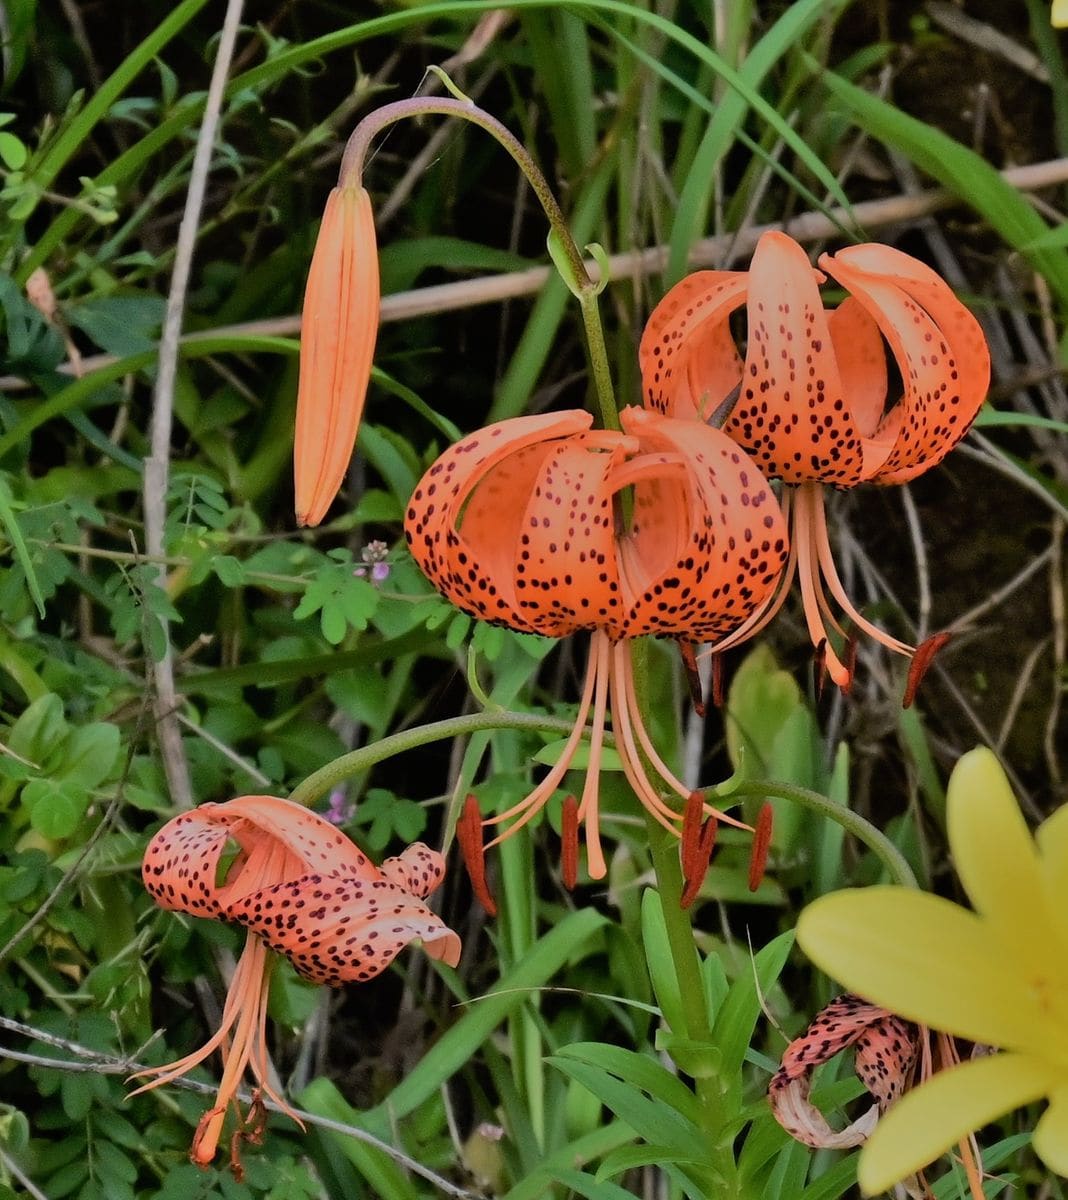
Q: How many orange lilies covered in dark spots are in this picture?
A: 4